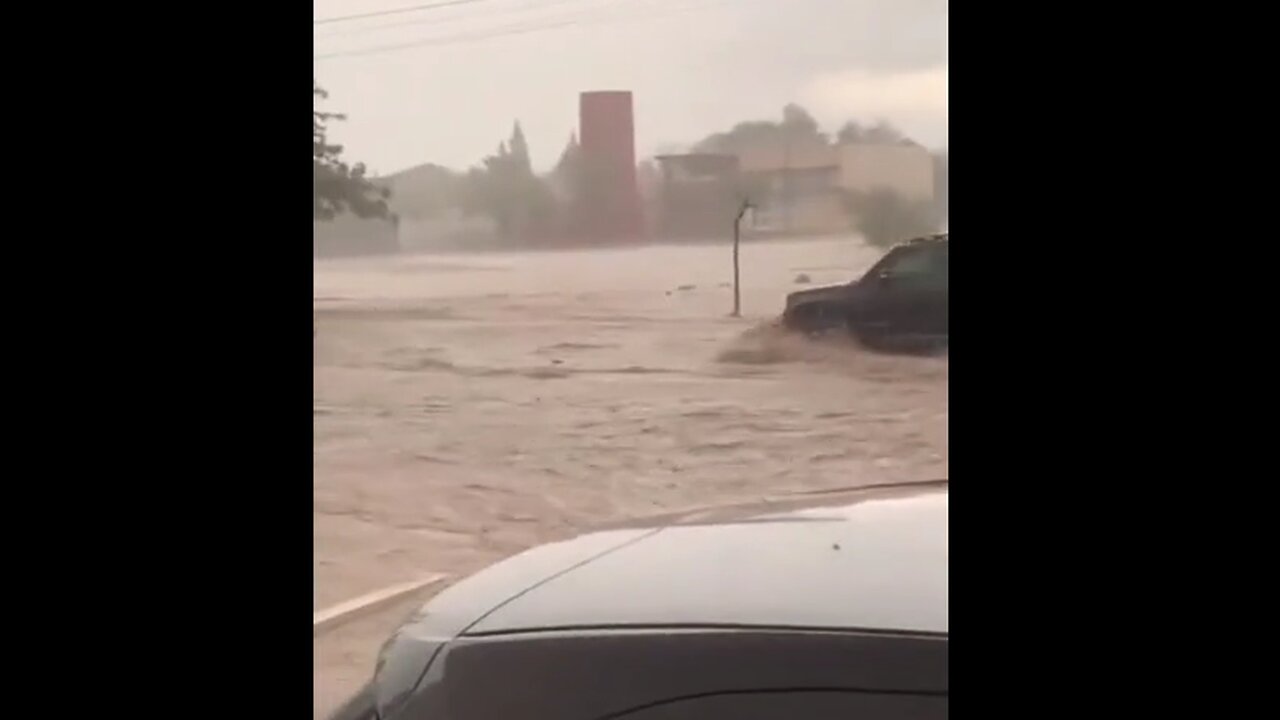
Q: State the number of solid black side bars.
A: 2